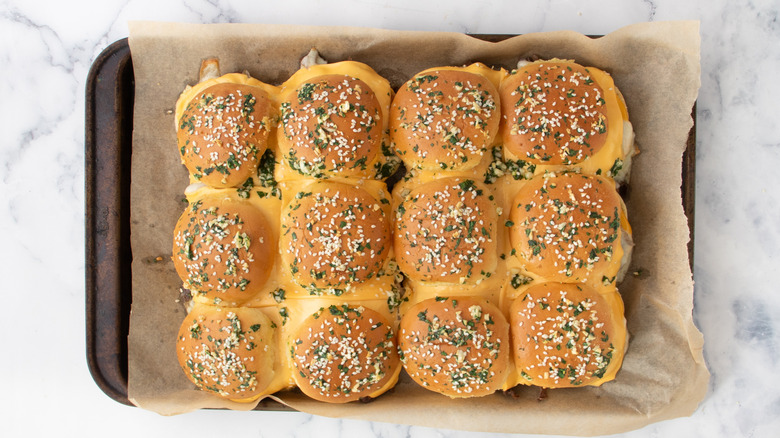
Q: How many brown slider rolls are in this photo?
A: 12